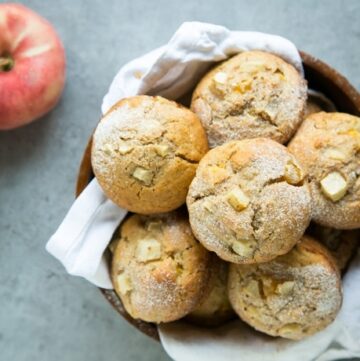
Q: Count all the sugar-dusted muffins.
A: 6